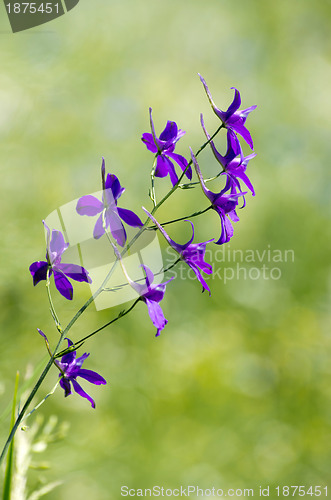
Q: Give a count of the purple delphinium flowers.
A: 9